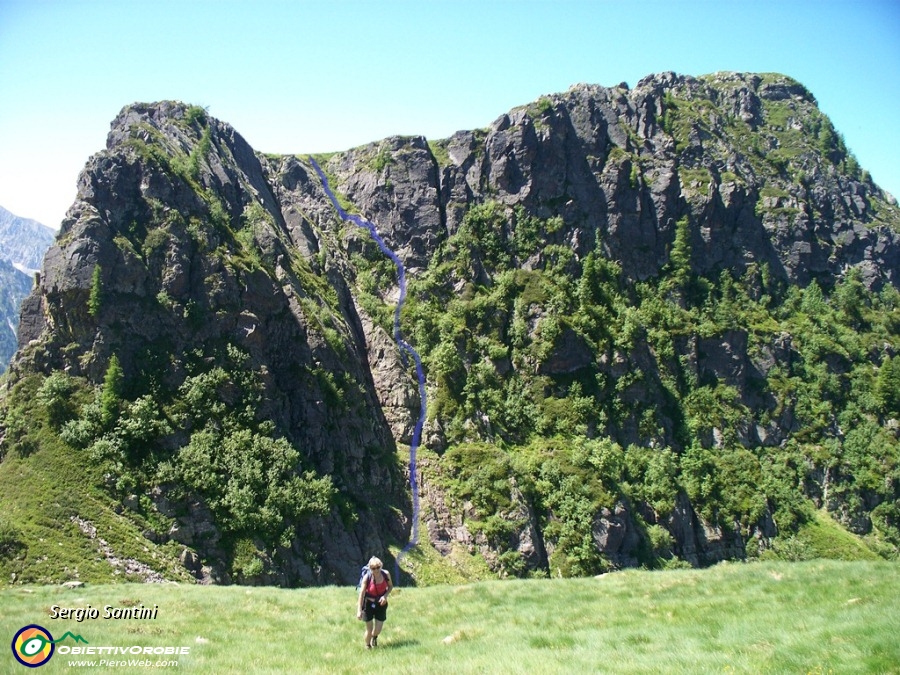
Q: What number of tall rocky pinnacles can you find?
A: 2